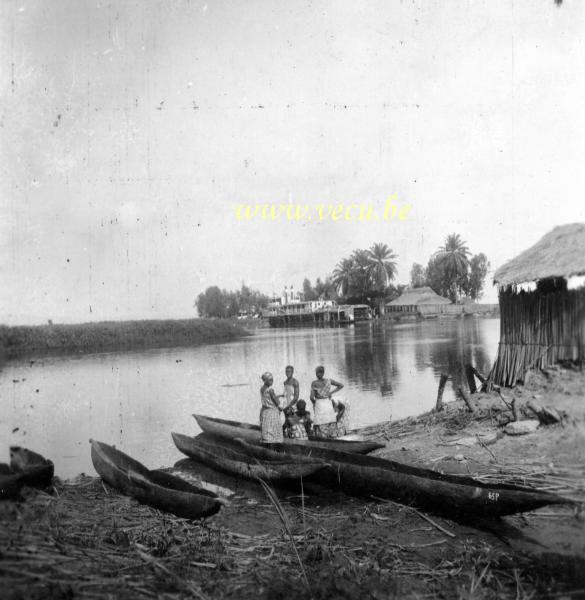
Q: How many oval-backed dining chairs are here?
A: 0